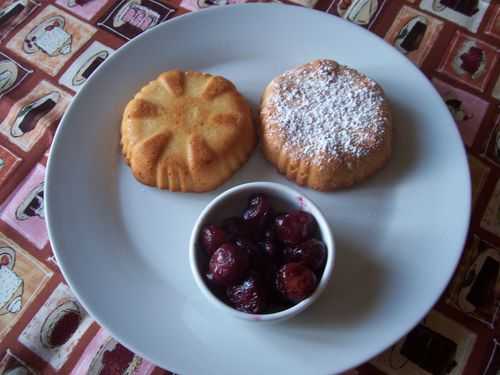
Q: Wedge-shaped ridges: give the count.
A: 6